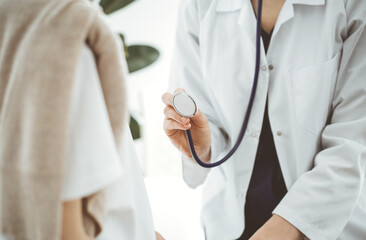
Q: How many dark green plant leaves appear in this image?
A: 3